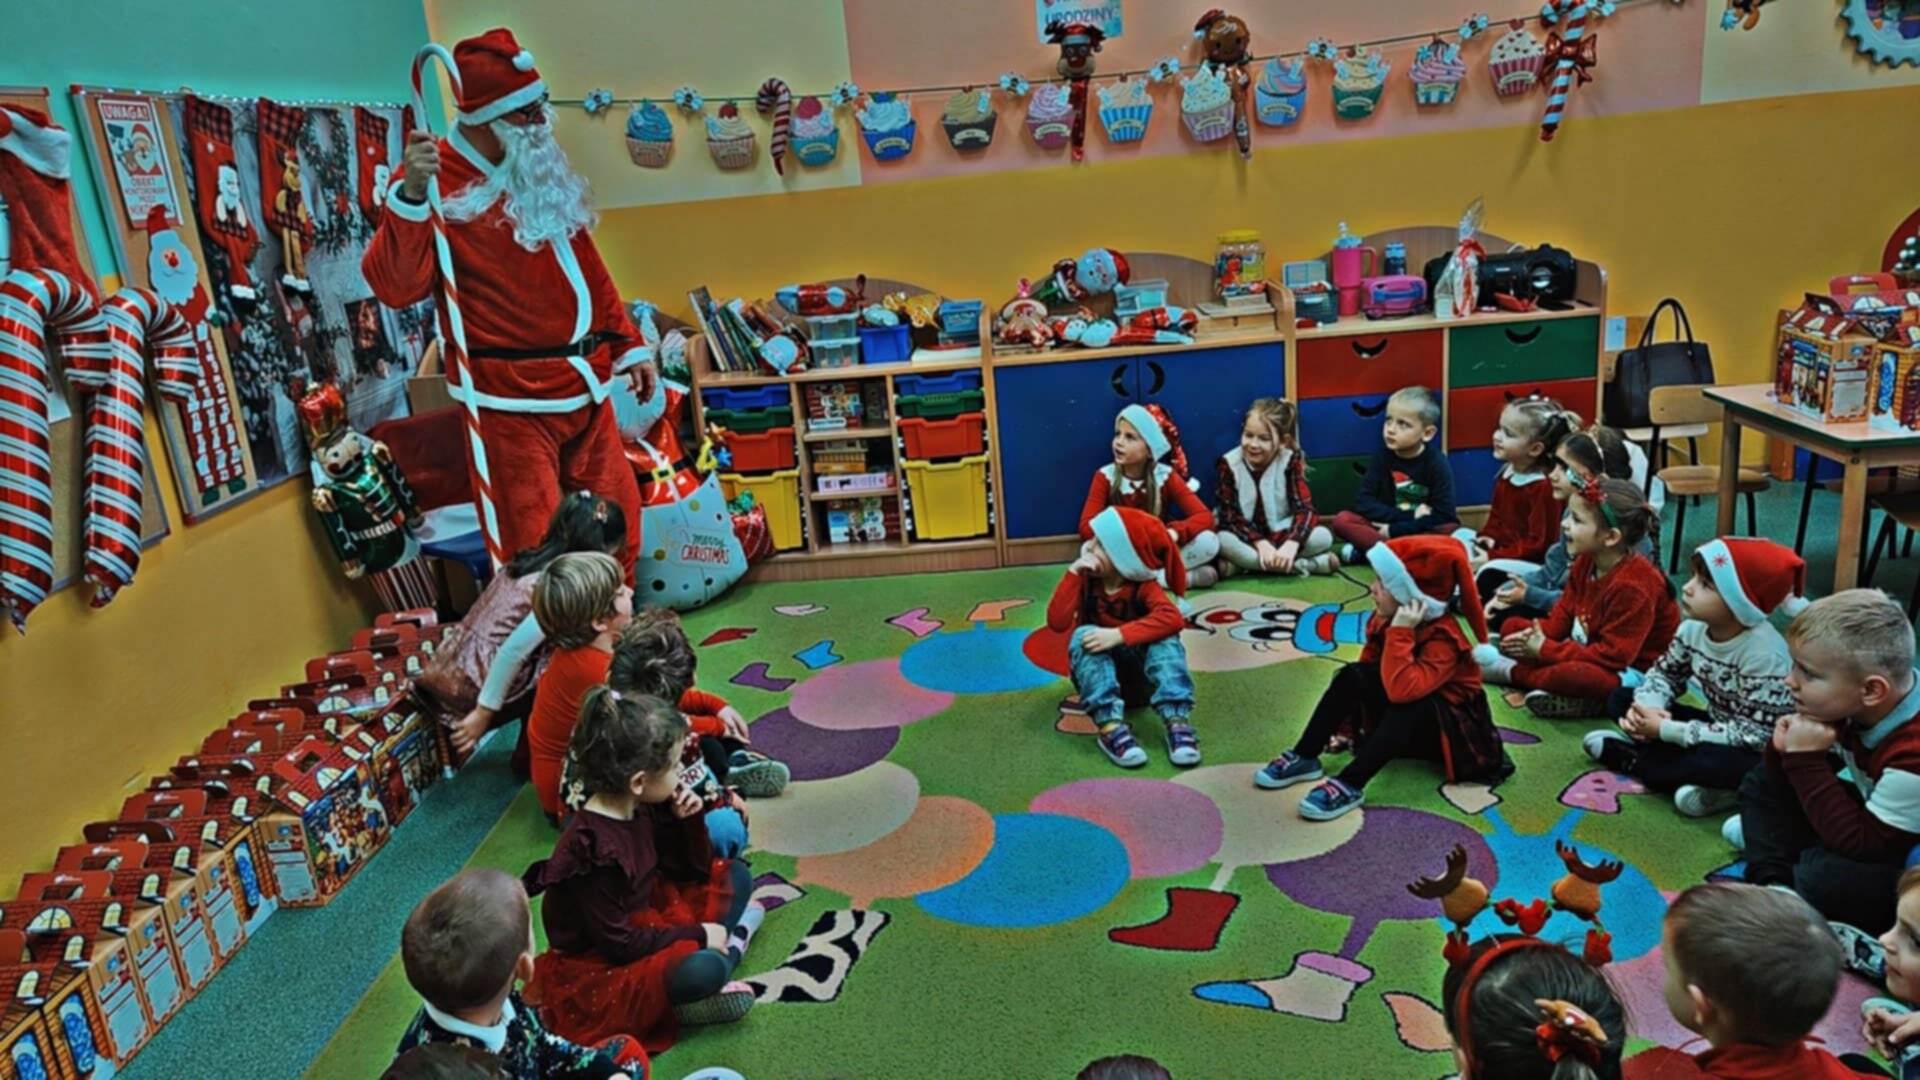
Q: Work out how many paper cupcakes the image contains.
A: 12